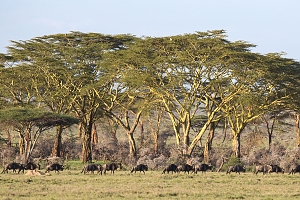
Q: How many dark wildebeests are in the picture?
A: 13